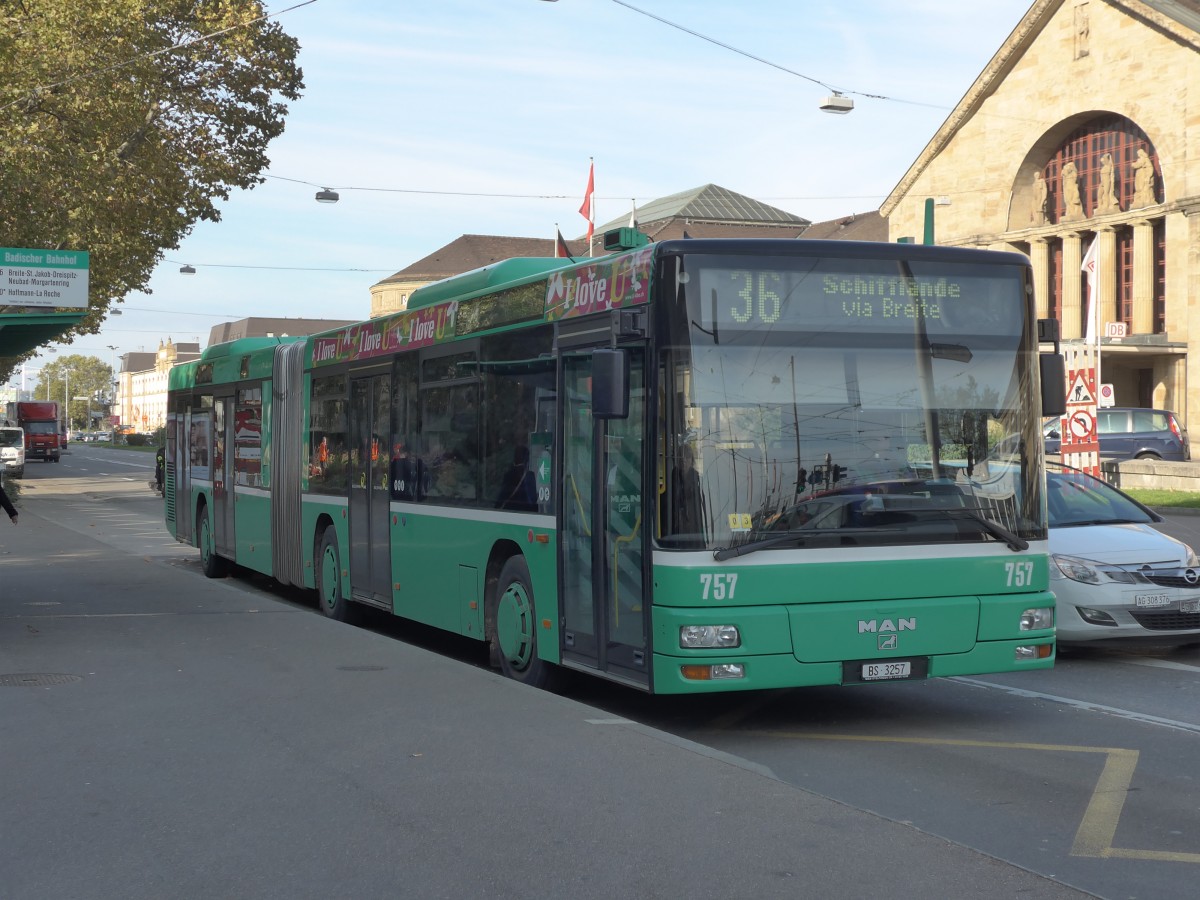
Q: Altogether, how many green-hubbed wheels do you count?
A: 3